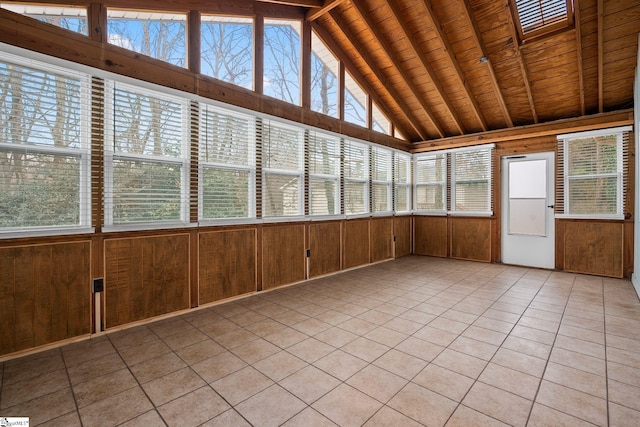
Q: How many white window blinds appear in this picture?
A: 11